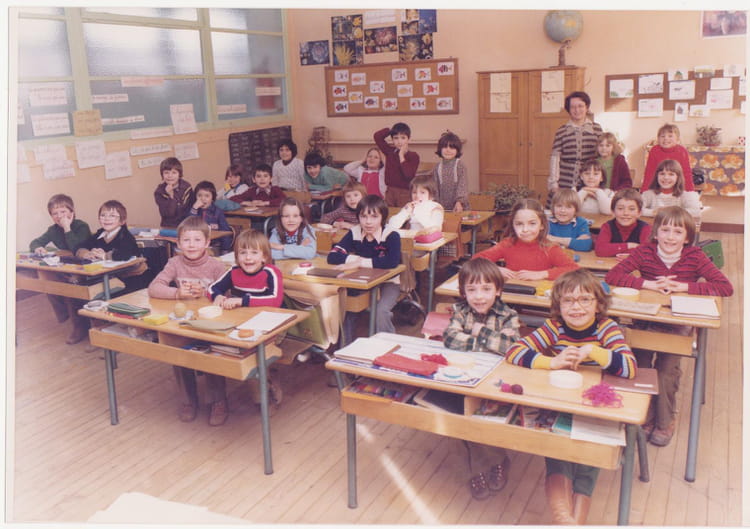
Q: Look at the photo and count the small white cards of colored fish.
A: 15